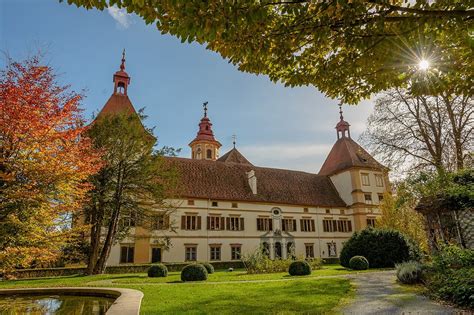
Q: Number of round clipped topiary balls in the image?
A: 5